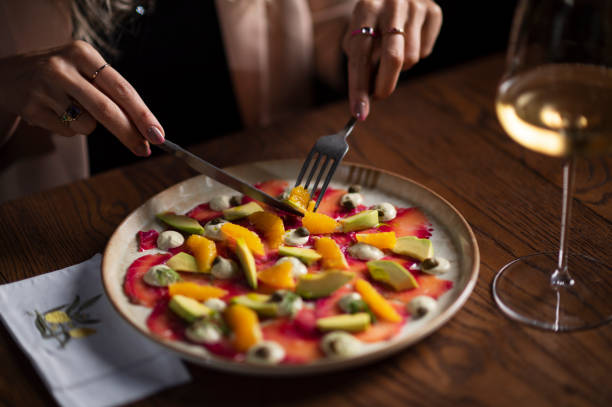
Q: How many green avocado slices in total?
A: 12